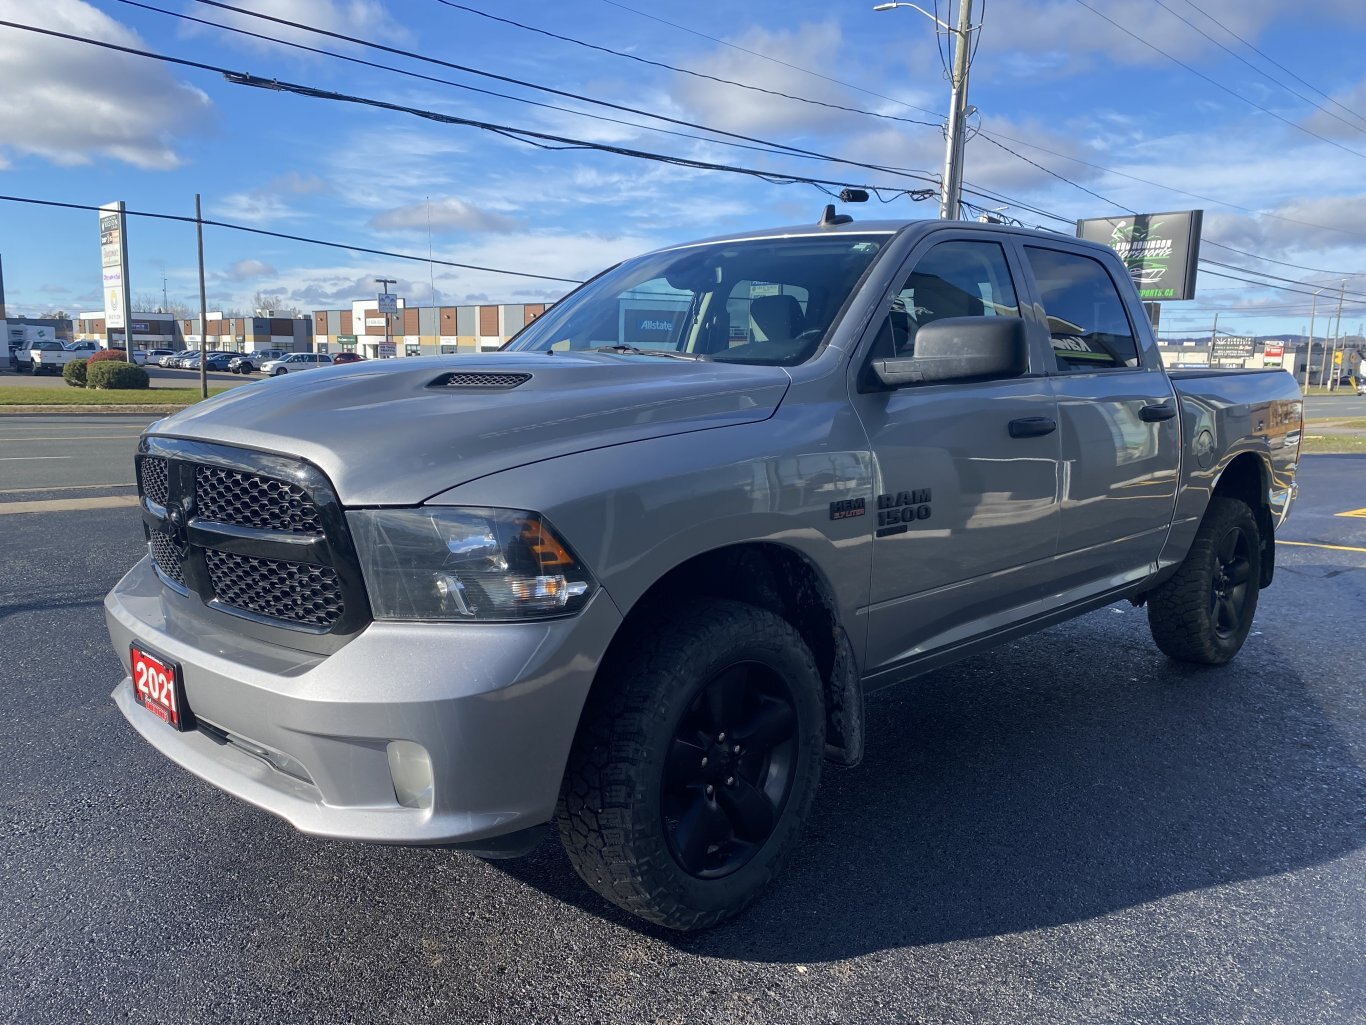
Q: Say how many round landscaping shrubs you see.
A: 3